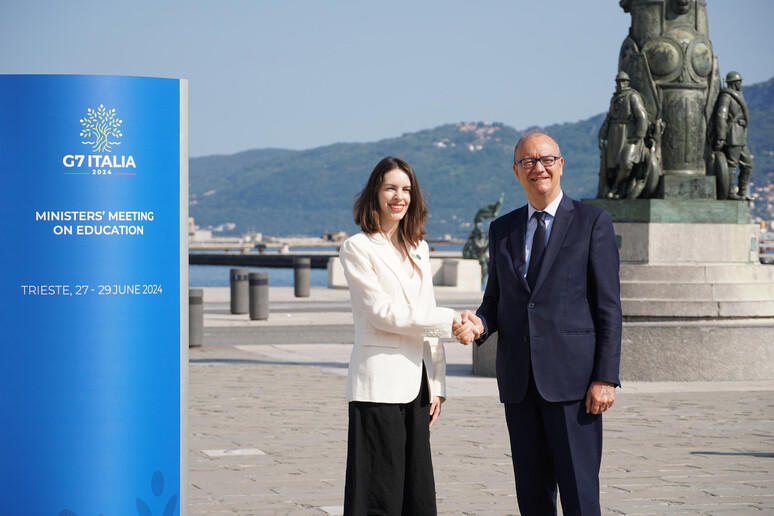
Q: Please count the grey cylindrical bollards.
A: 4